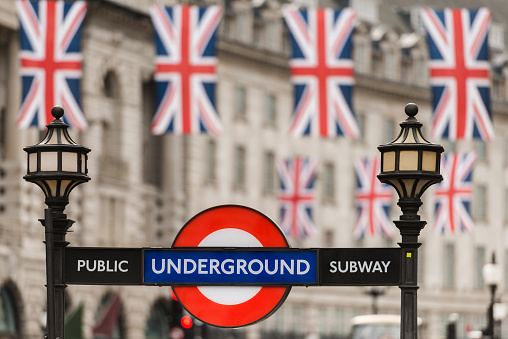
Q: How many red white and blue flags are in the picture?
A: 7